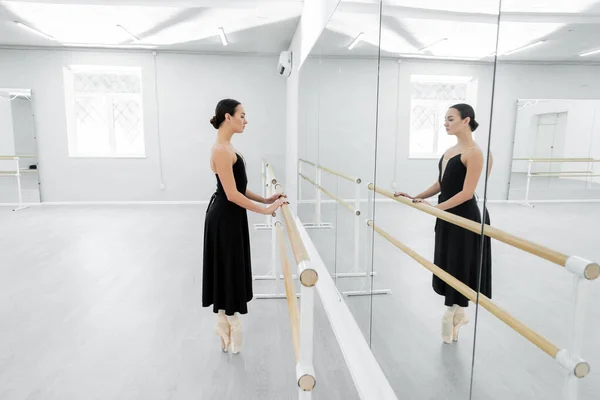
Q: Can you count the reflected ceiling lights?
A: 4